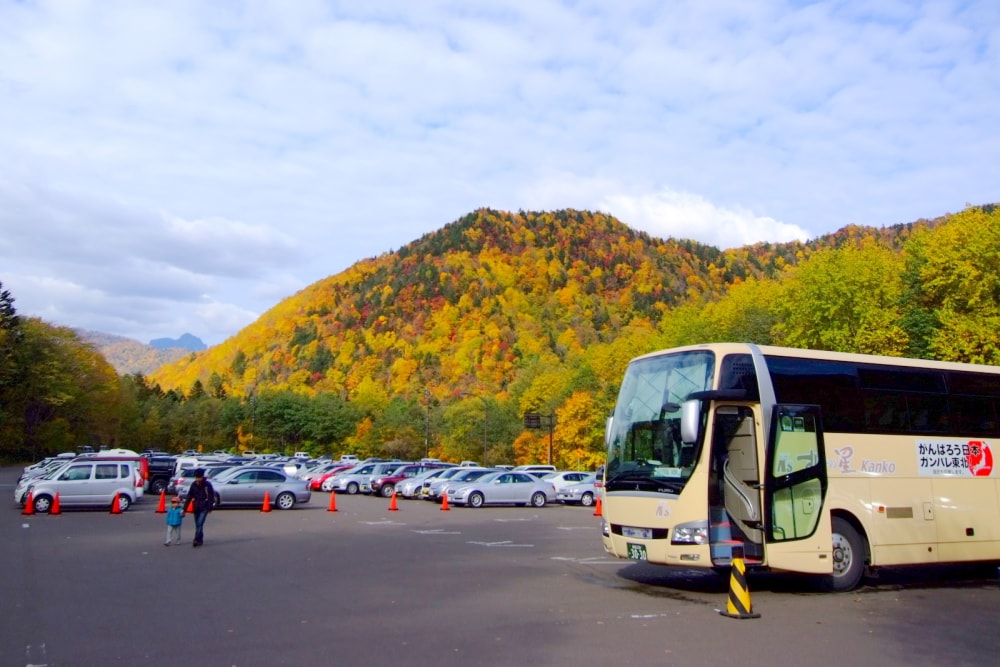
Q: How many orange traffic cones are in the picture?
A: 10